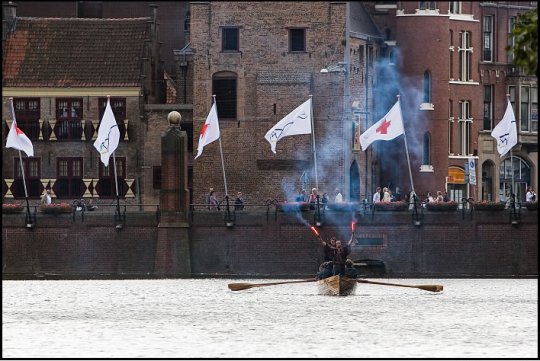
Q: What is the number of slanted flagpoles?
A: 6